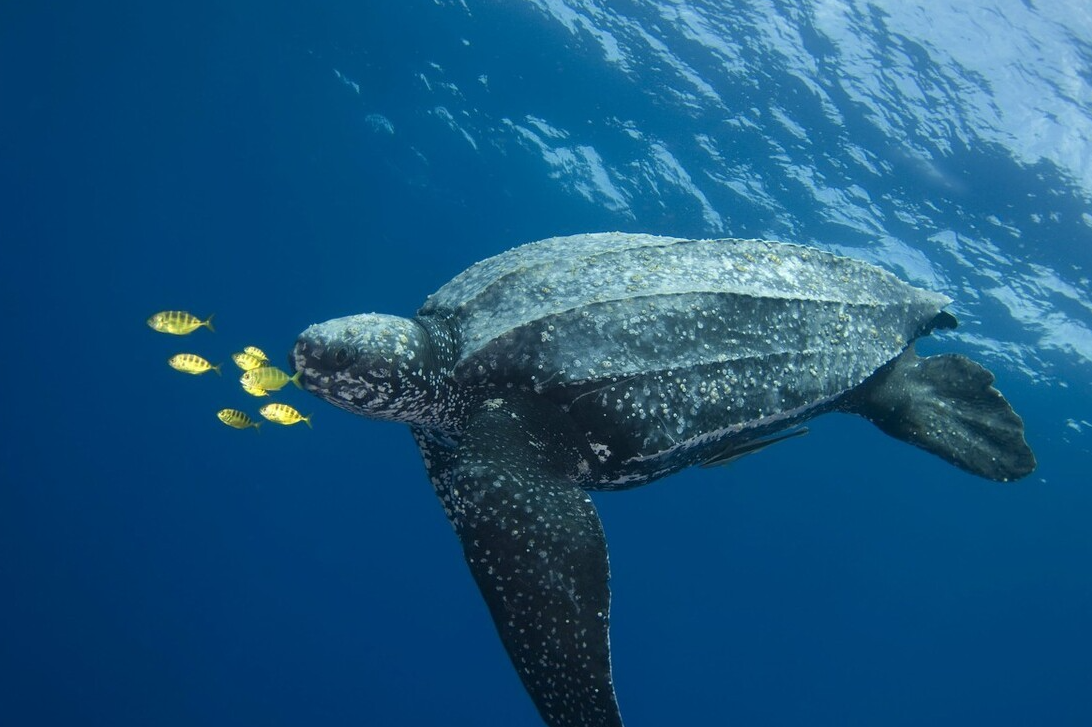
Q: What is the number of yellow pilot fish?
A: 8